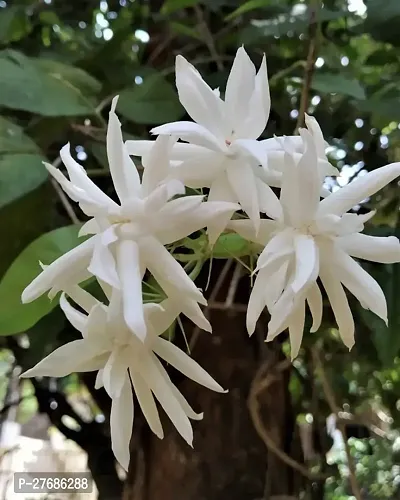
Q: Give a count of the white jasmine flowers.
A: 4